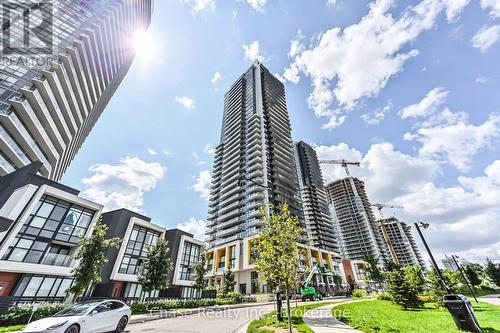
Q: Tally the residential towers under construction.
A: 2